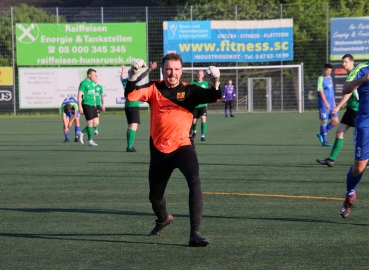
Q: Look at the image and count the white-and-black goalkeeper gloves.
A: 2